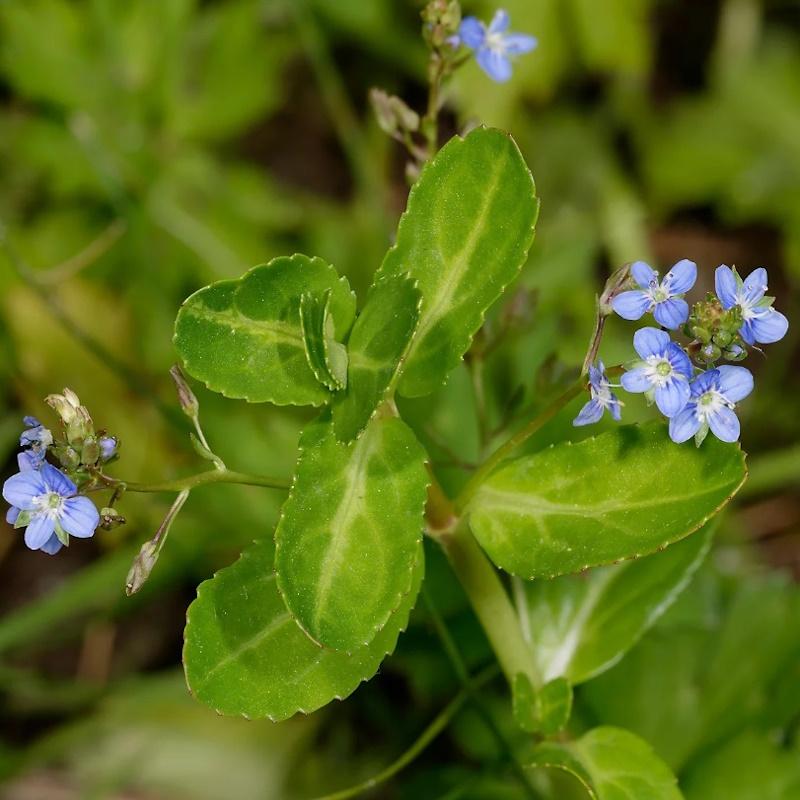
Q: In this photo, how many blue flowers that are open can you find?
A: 7